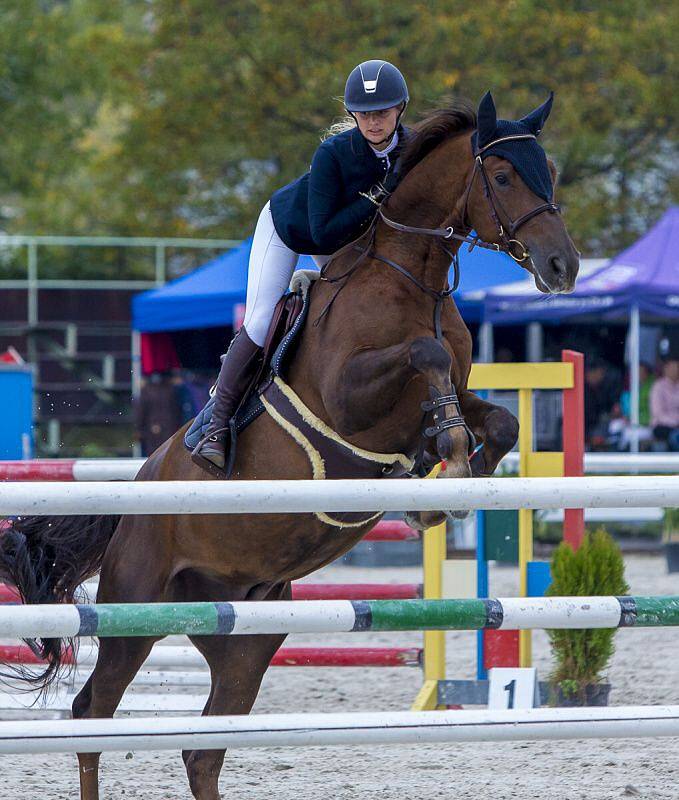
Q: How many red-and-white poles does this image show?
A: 4